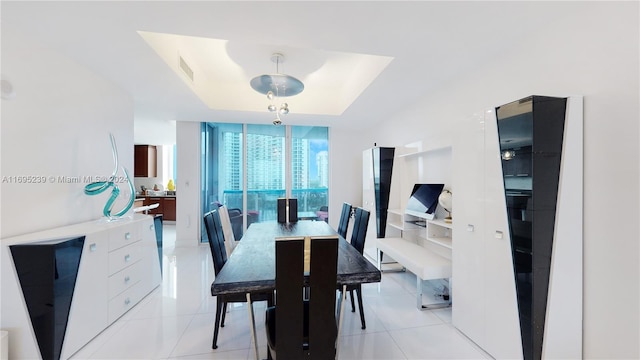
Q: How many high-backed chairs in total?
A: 6